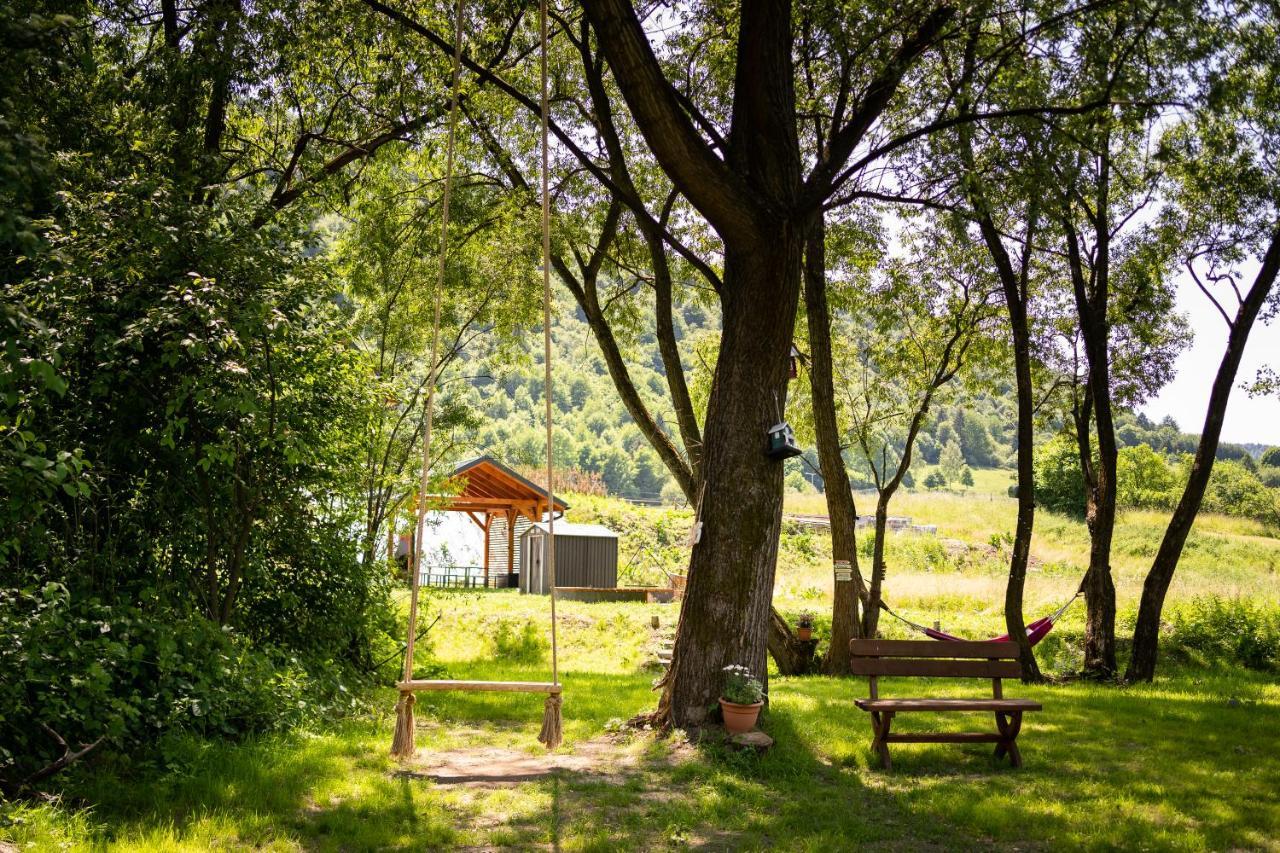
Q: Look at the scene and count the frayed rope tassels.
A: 2